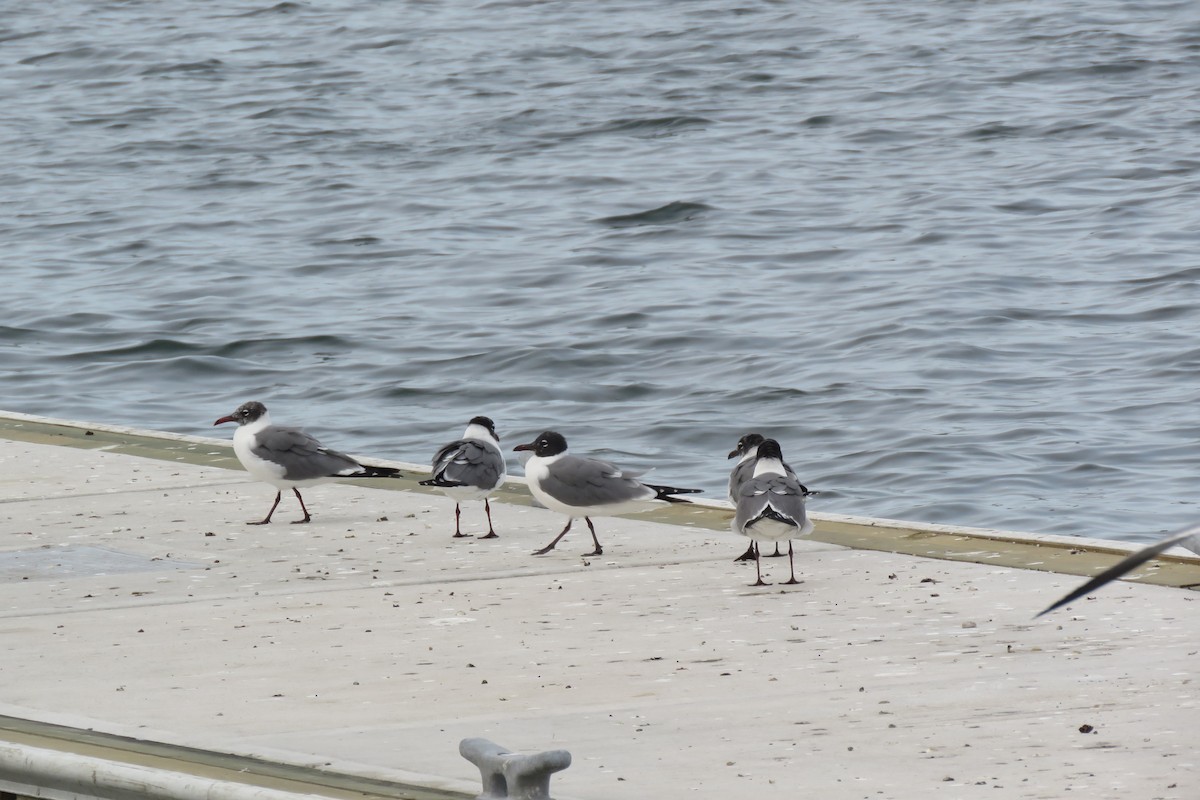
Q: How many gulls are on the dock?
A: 5